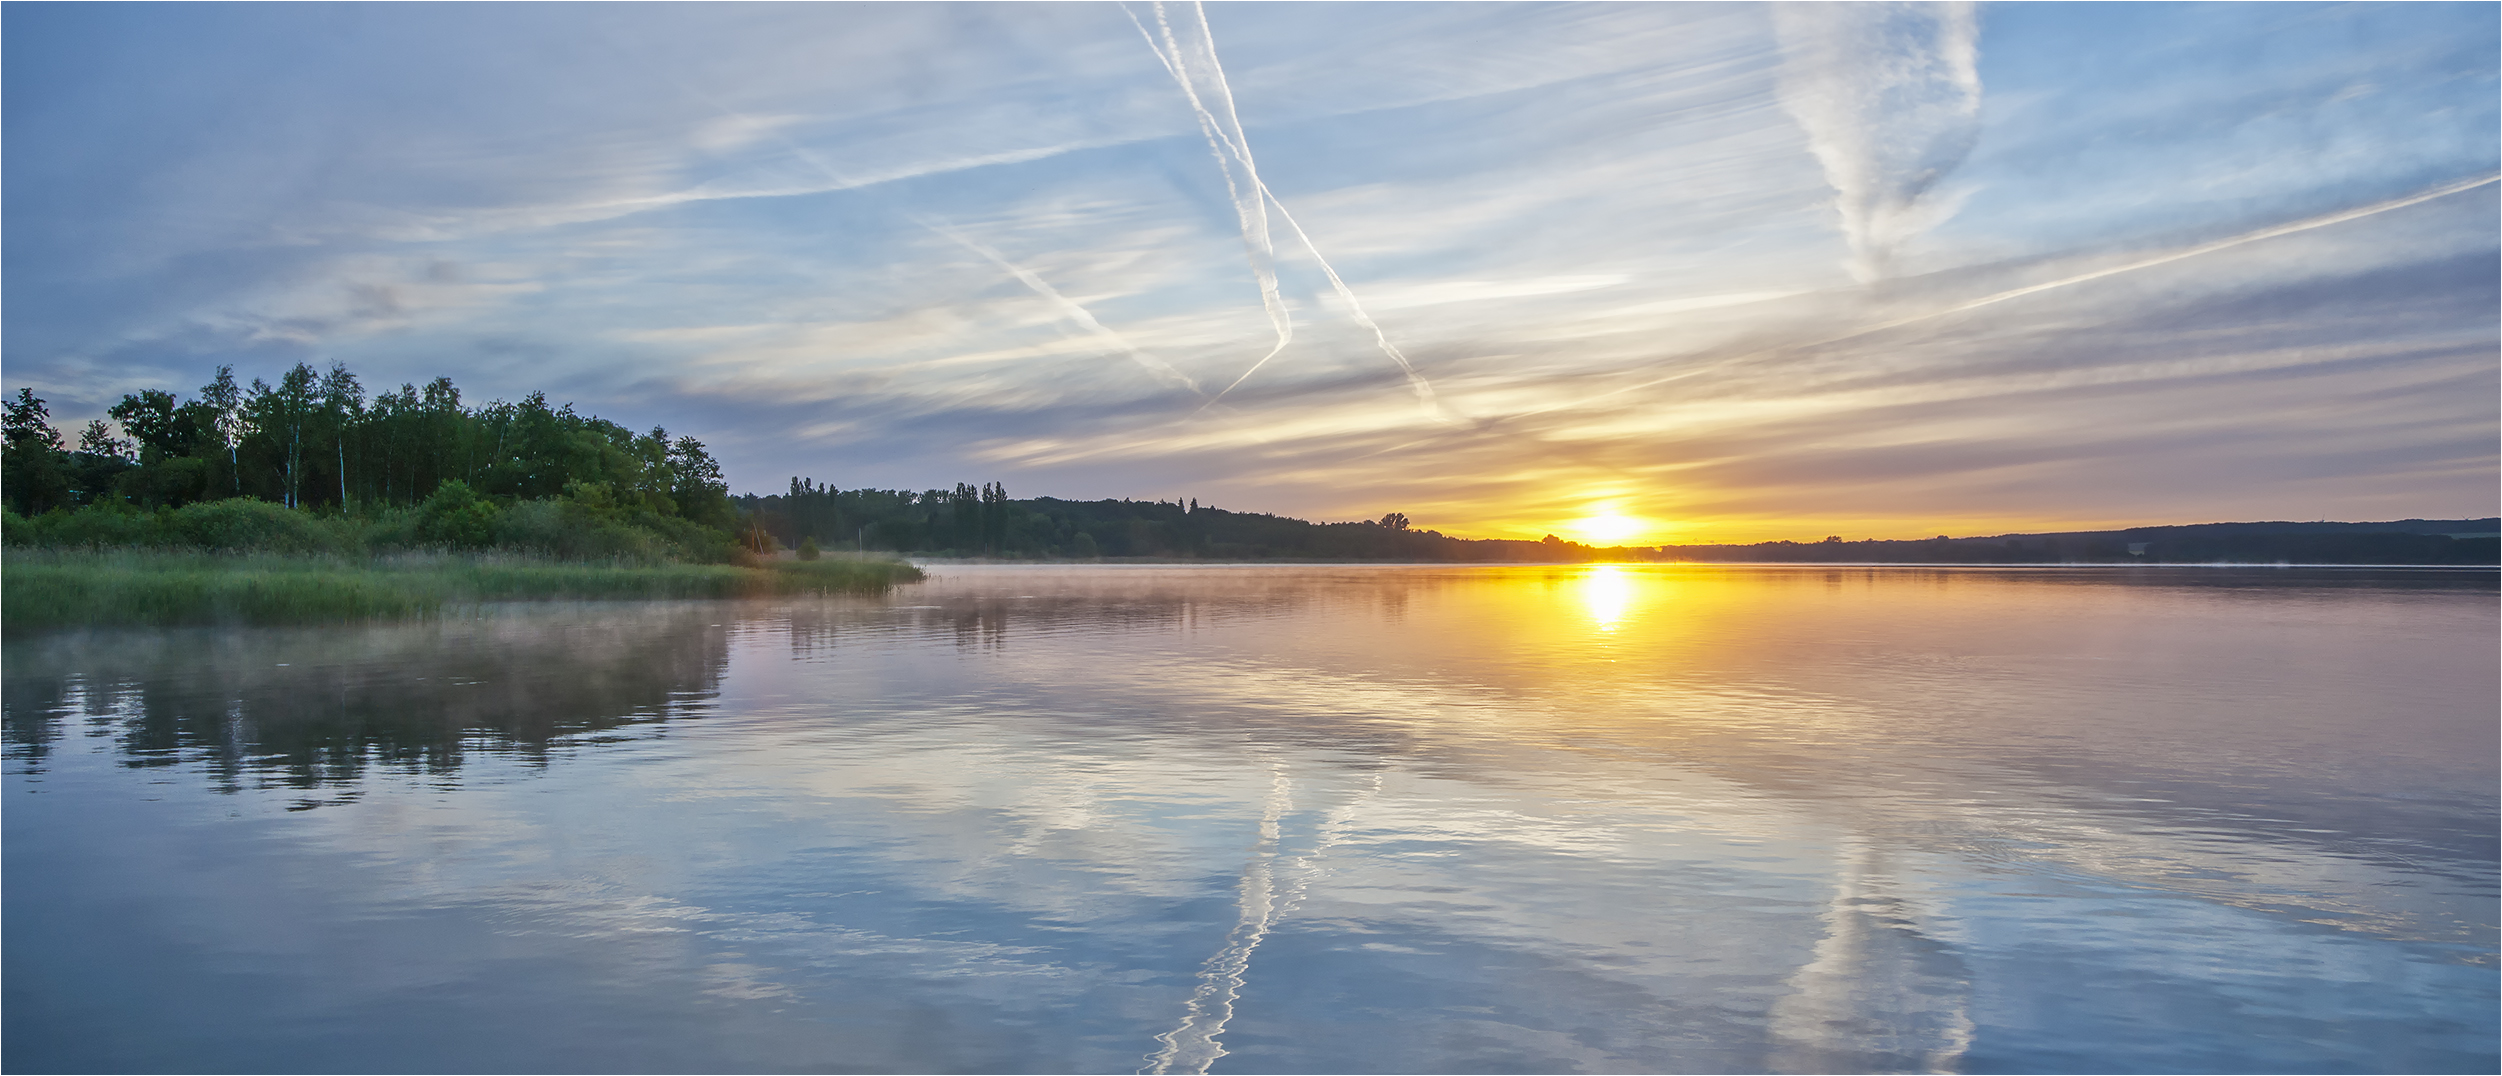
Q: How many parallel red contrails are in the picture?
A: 0